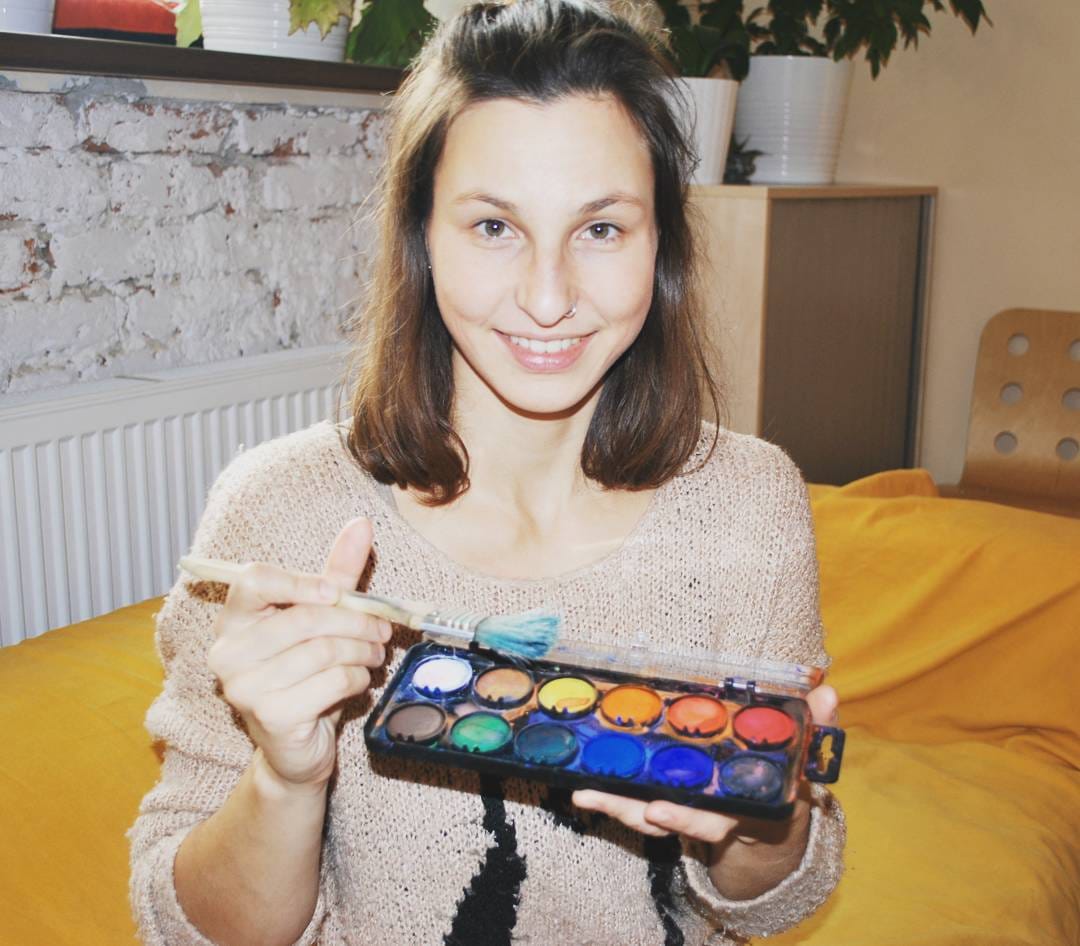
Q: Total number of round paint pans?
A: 12